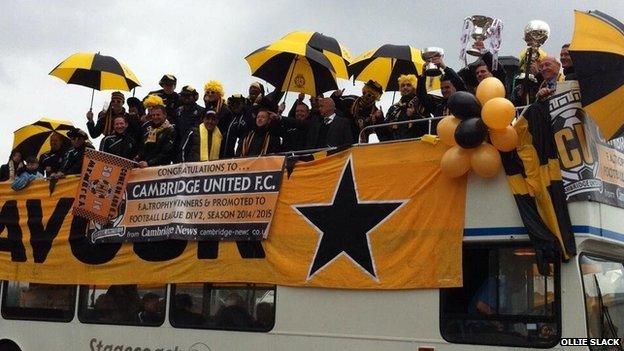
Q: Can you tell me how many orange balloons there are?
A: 6